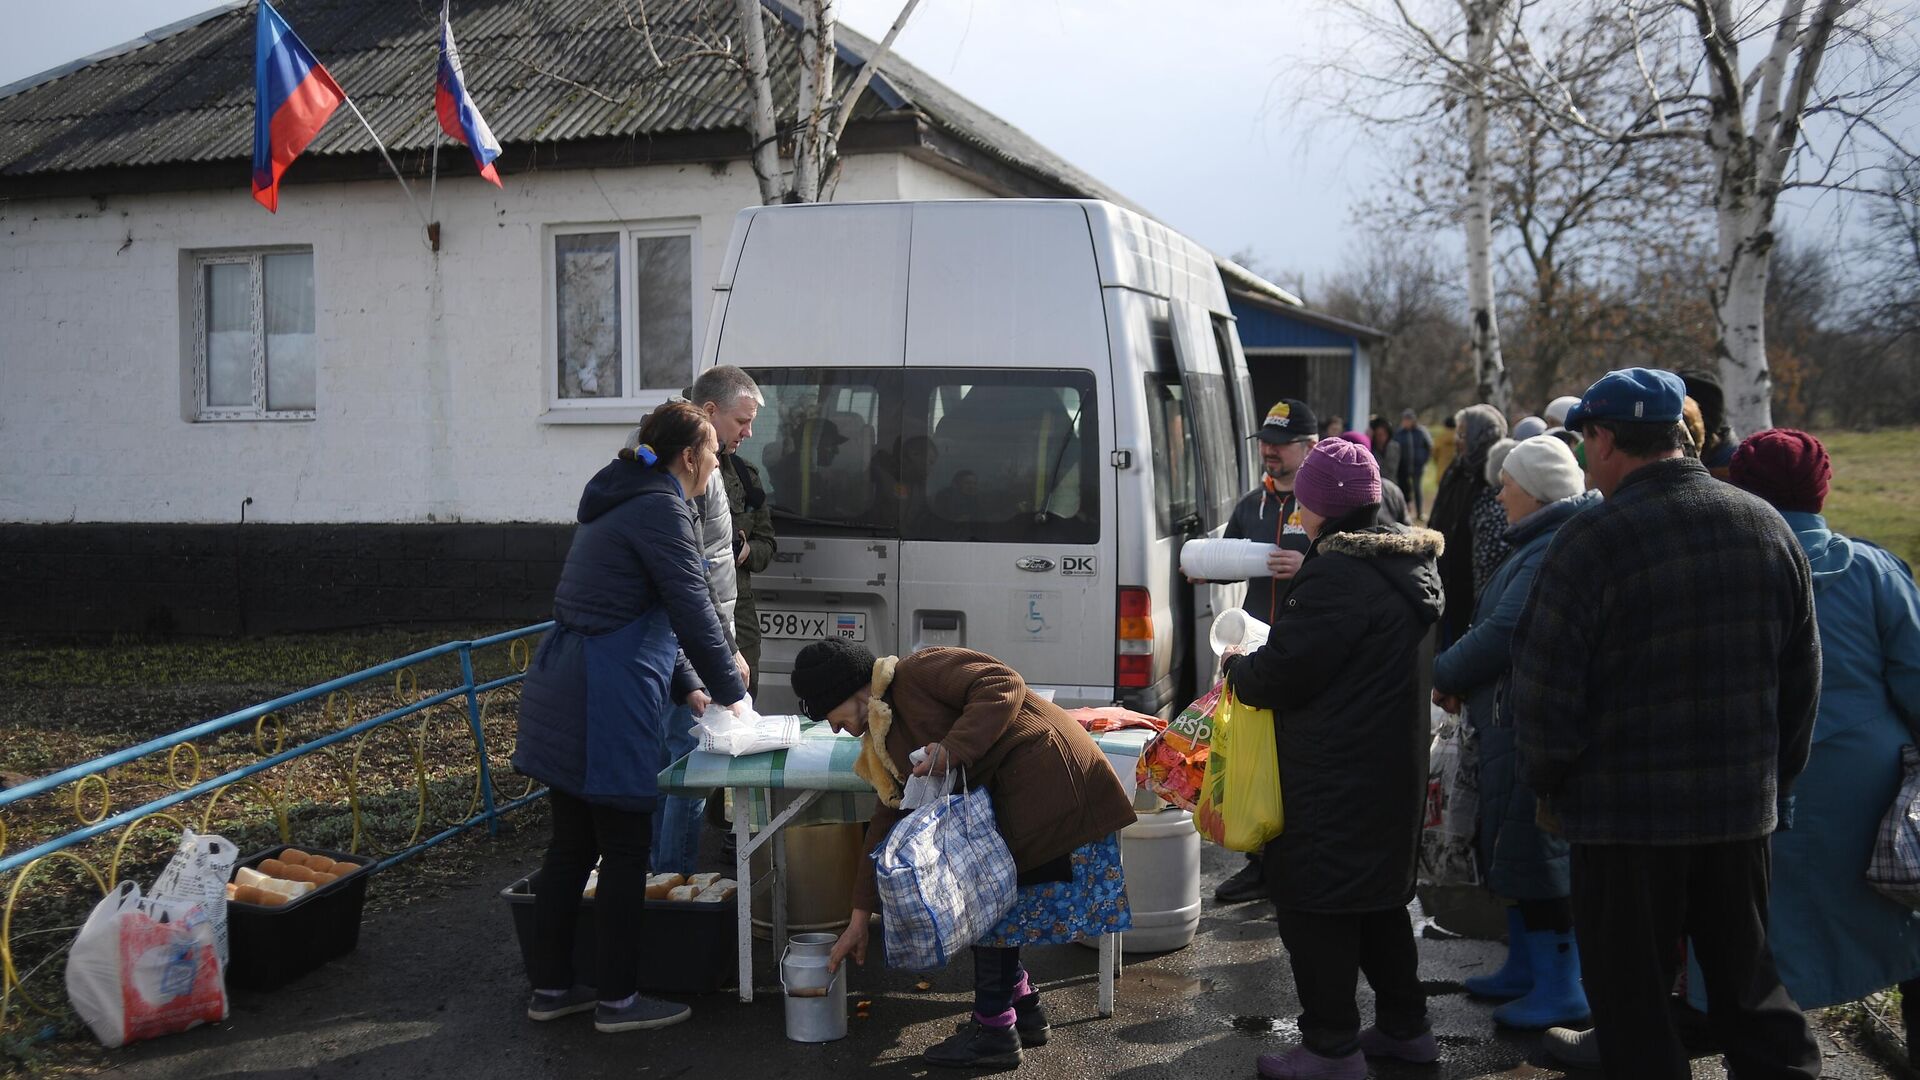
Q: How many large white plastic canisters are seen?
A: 1